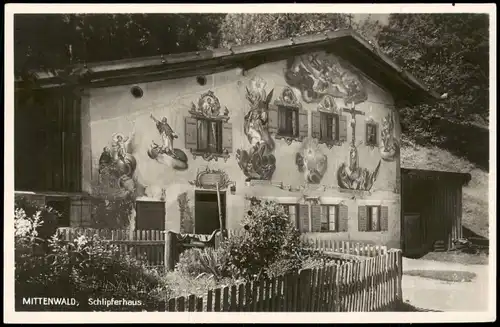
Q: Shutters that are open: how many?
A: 11